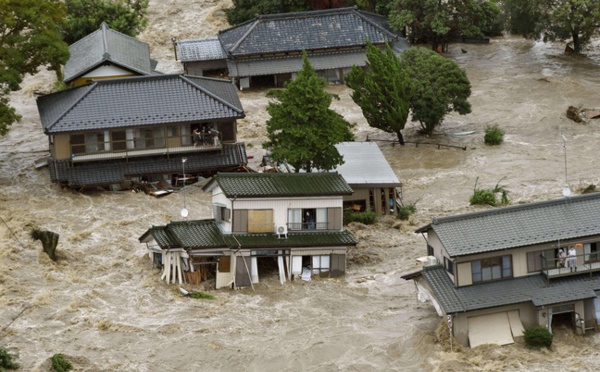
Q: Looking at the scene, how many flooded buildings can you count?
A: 6